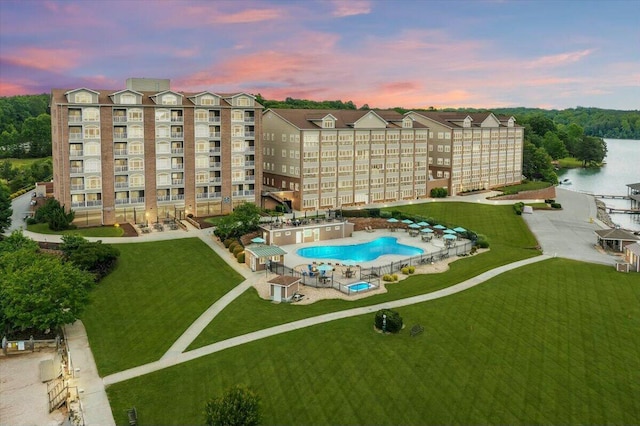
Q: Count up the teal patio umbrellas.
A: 11